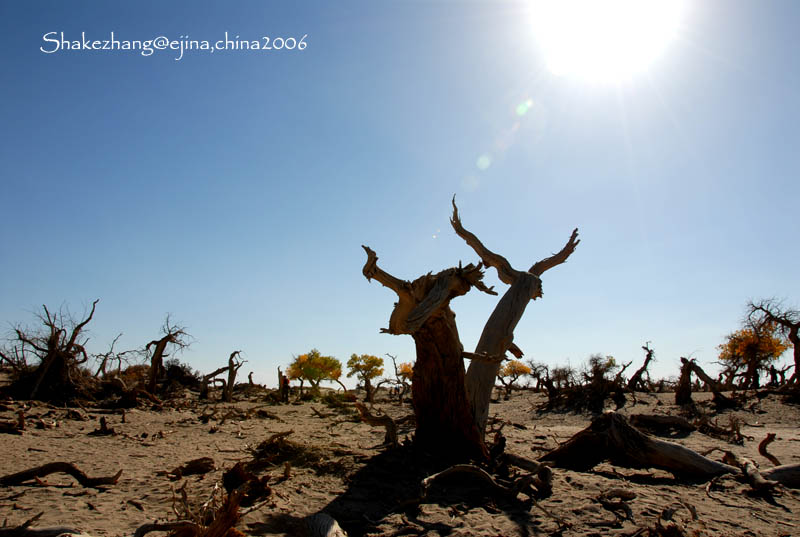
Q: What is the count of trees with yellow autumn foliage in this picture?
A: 5